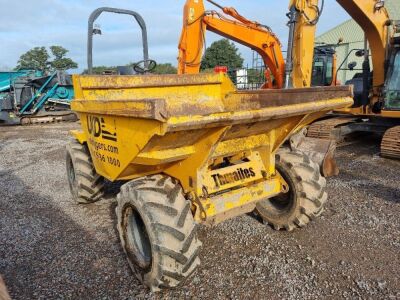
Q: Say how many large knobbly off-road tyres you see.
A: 3